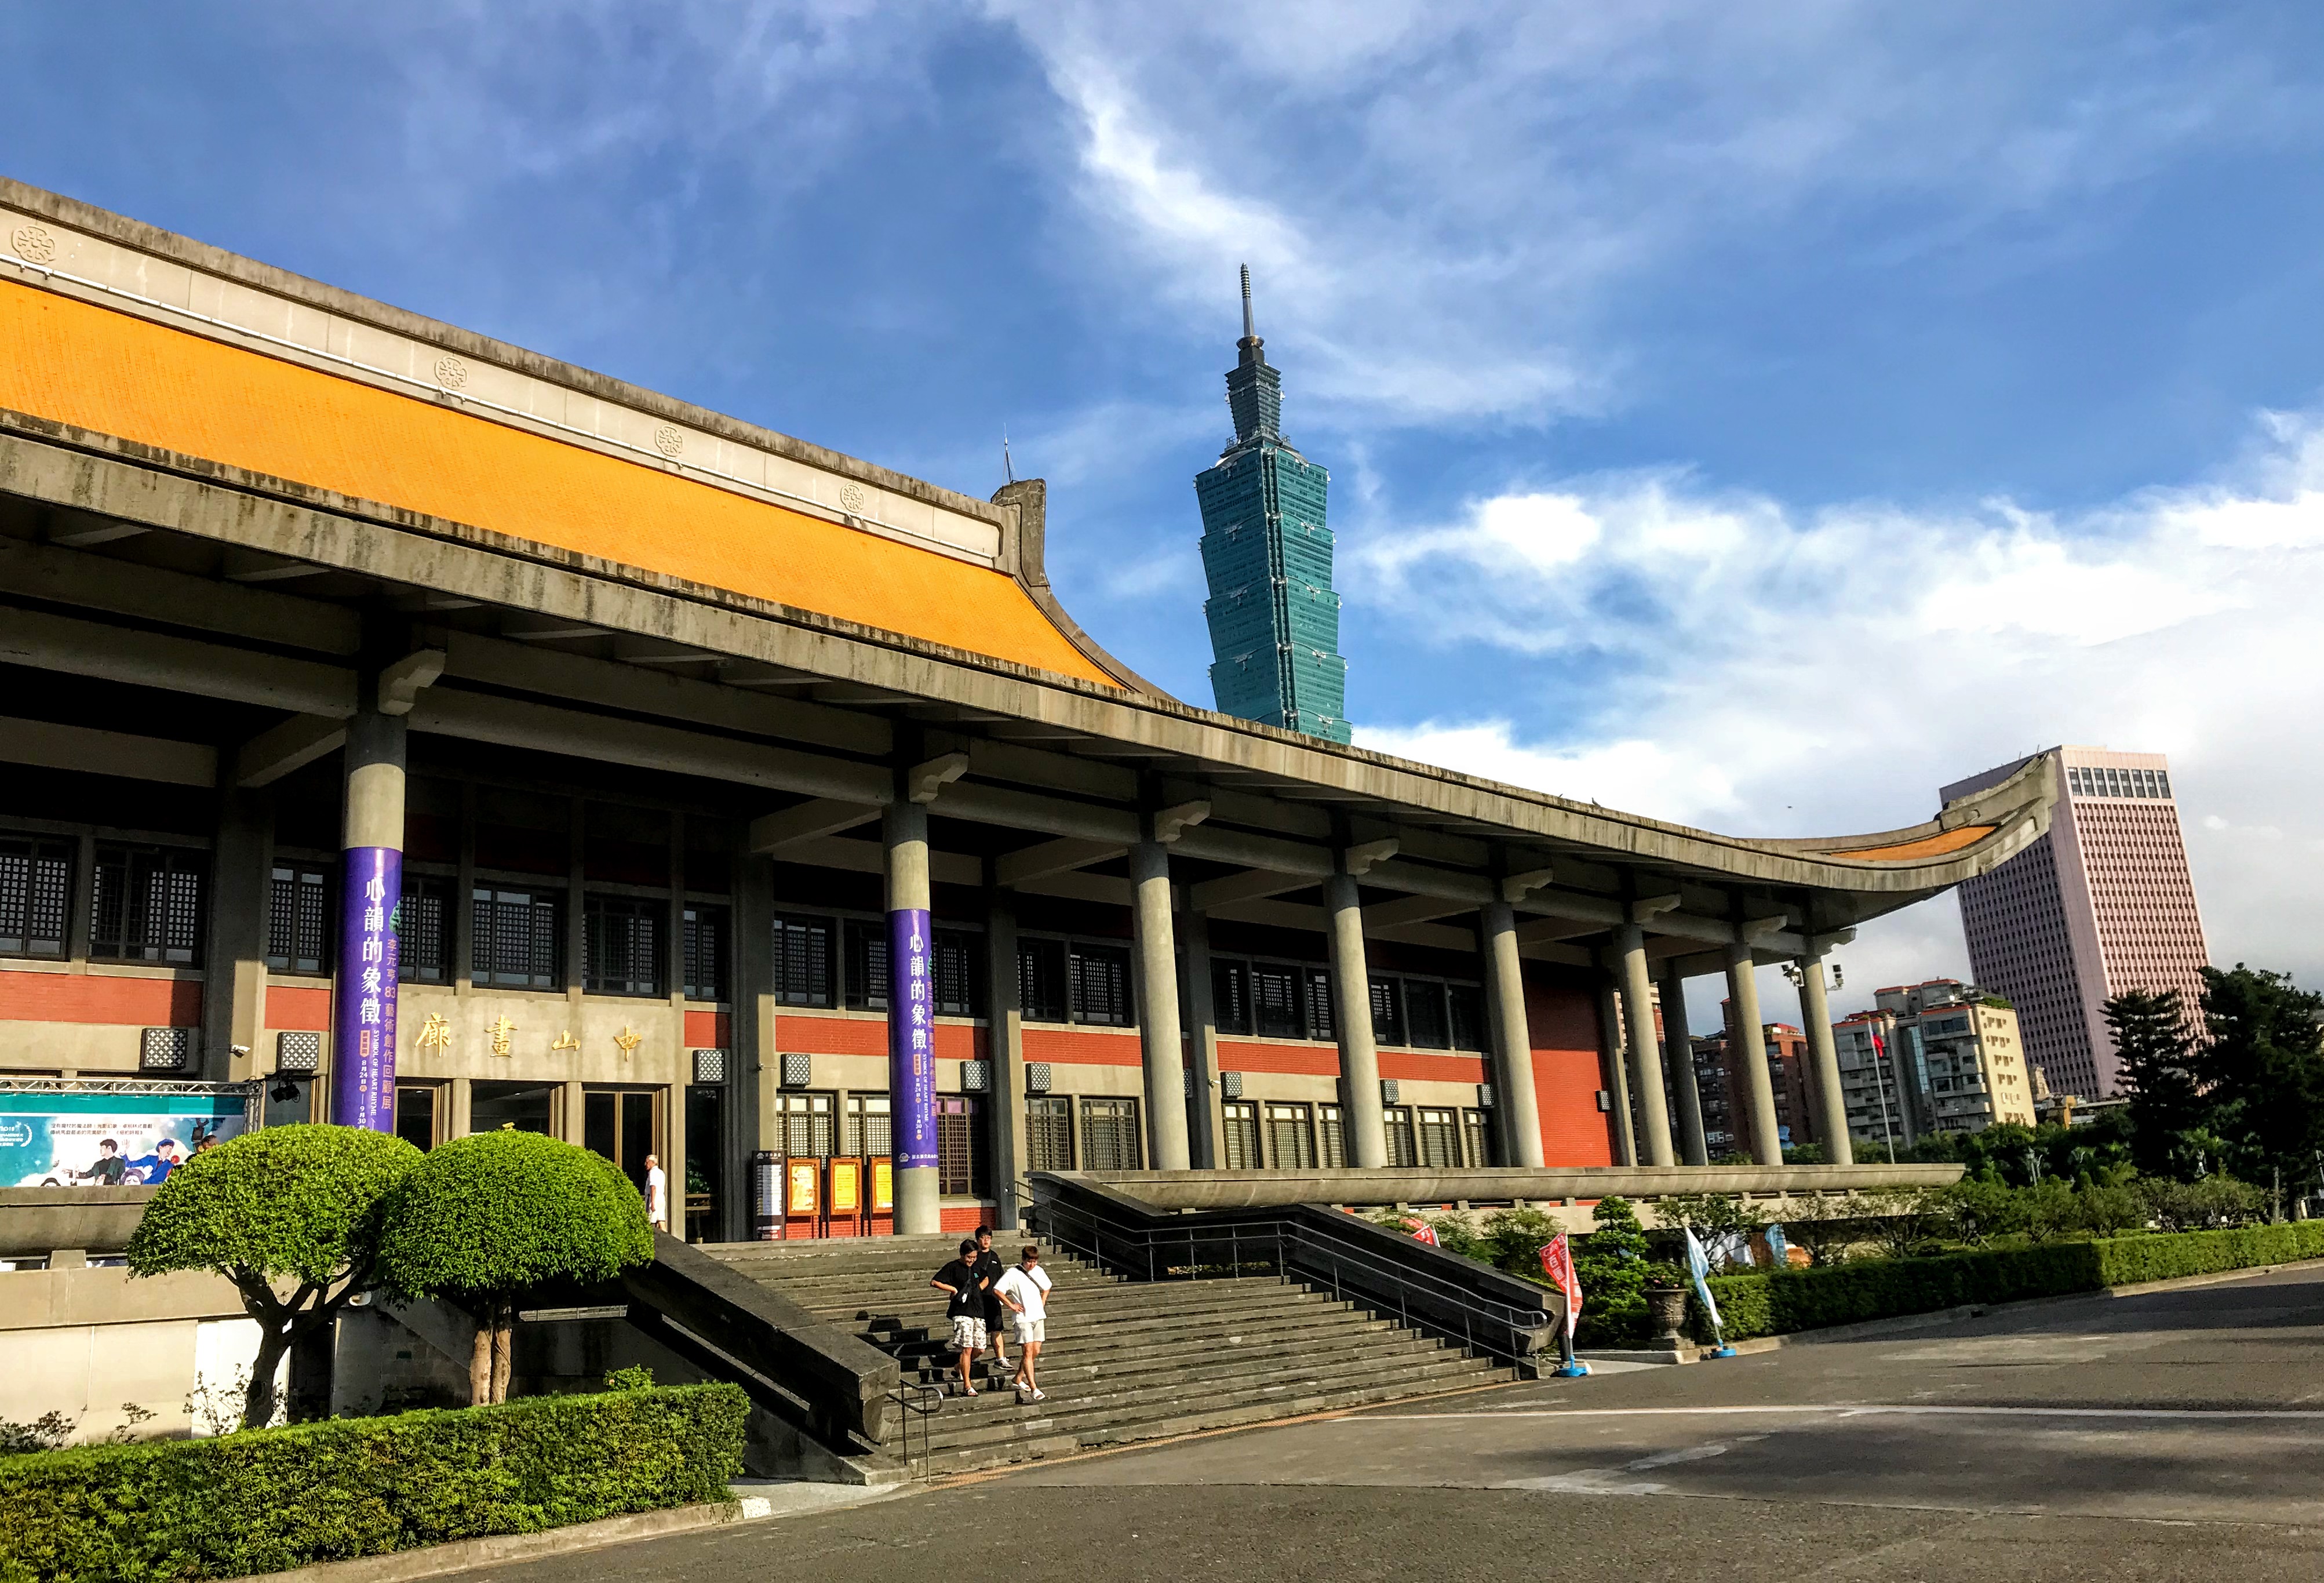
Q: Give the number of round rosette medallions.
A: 4